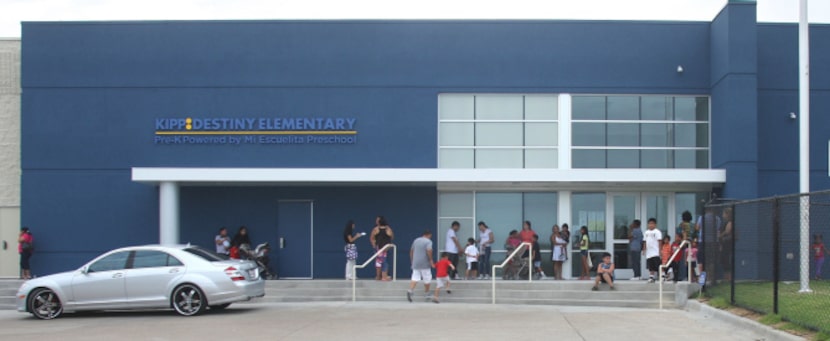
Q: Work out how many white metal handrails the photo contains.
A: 3